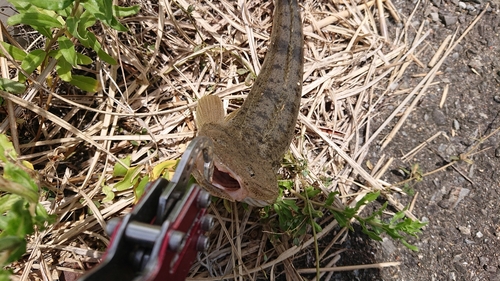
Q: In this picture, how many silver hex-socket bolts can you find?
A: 4